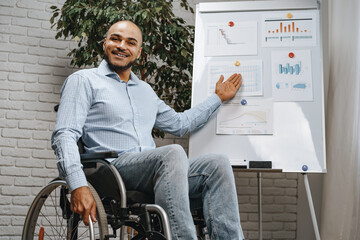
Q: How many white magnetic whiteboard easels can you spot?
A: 1